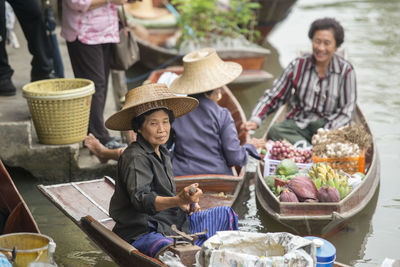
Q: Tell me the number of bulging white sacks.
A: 1